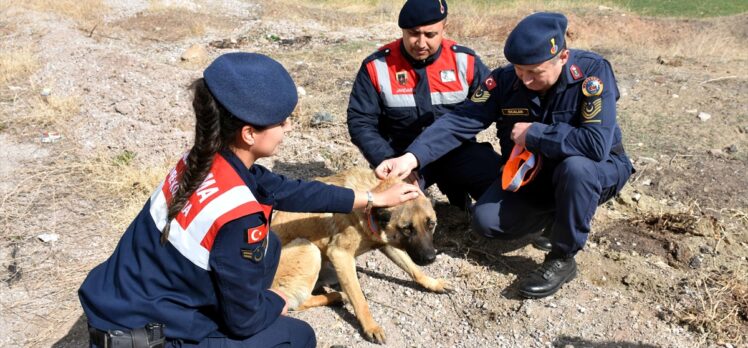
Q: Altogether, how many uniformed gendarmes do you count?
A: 3